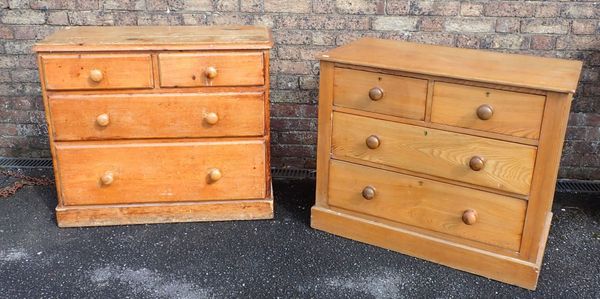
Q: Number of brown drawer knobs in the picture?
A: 6